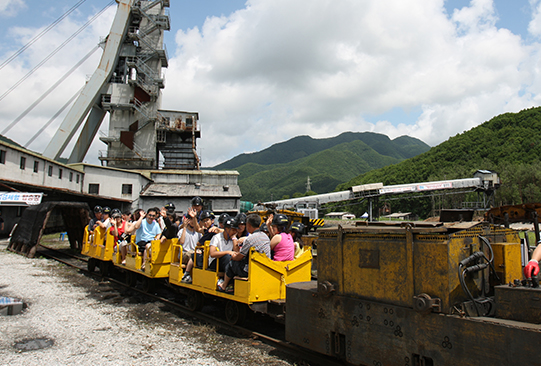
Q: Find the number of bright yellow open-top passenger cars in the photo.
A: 3